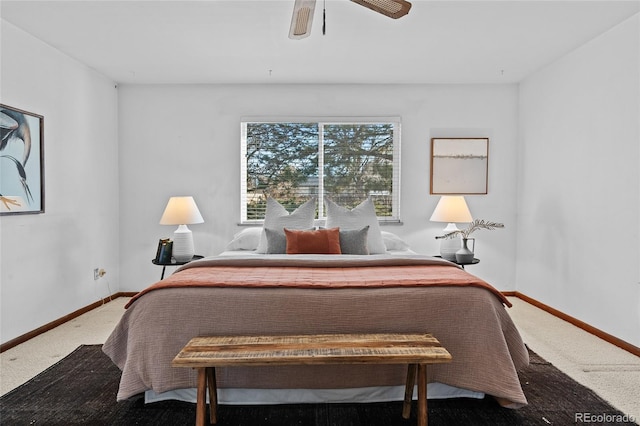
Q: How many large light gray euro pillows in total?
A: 2